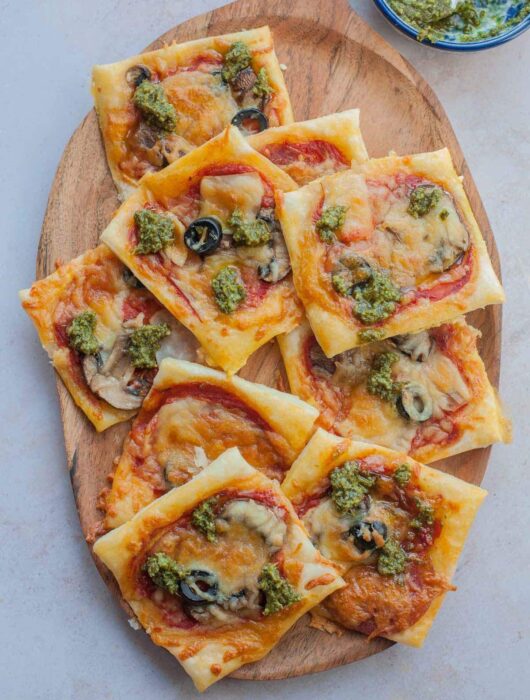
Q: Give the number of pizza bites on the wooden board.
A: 9